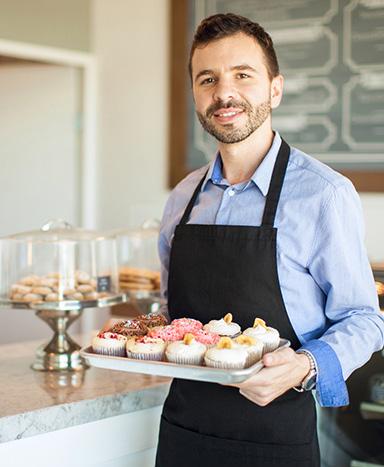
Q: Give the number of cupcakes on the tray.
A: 12